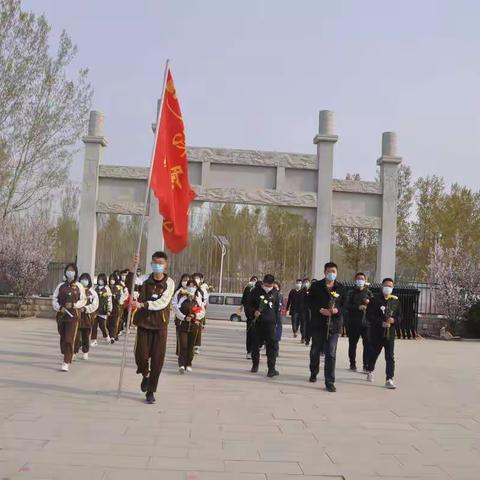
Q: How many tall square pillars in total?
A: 4